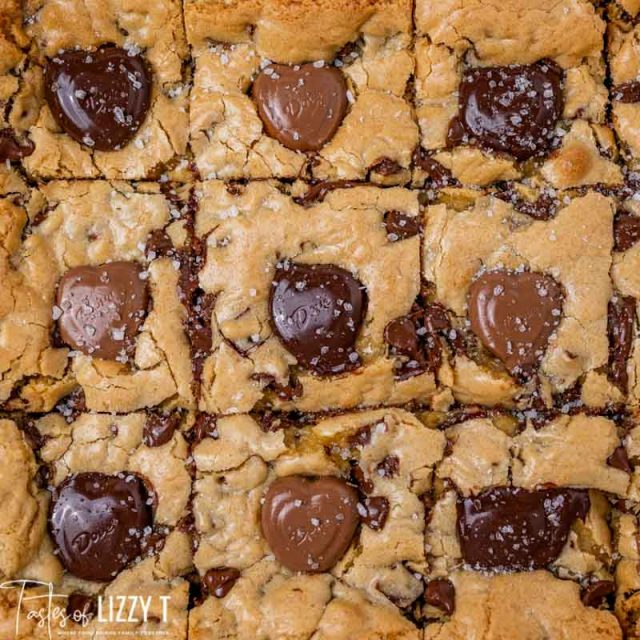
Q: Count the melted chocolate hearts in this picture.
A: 9